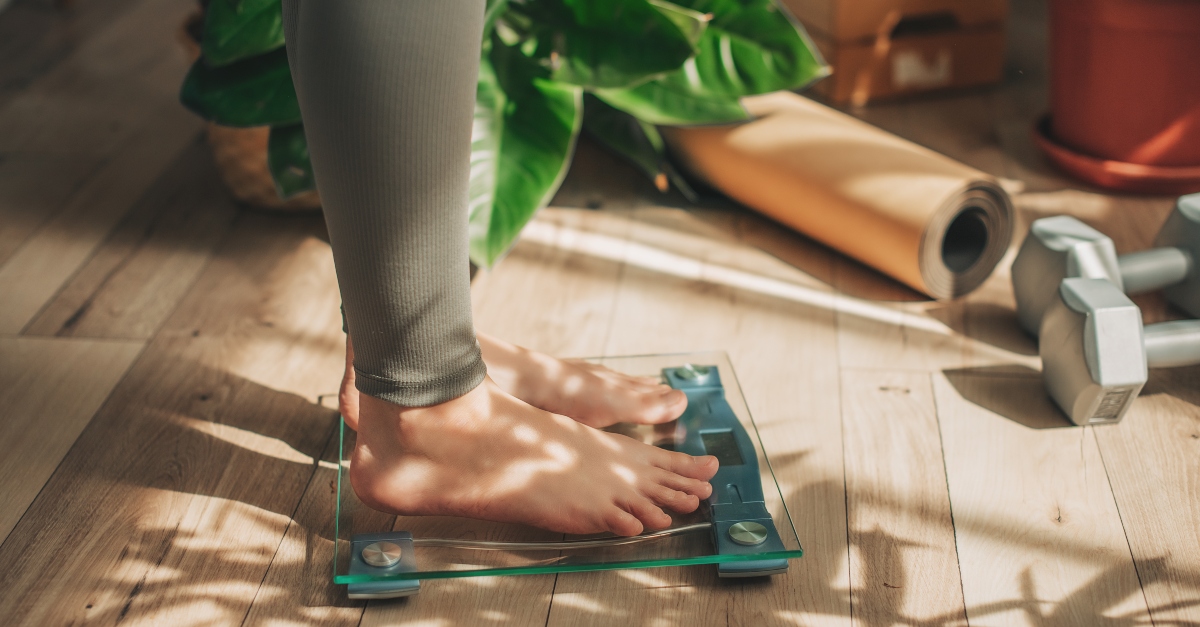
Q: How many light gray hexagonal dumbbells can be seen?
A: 2